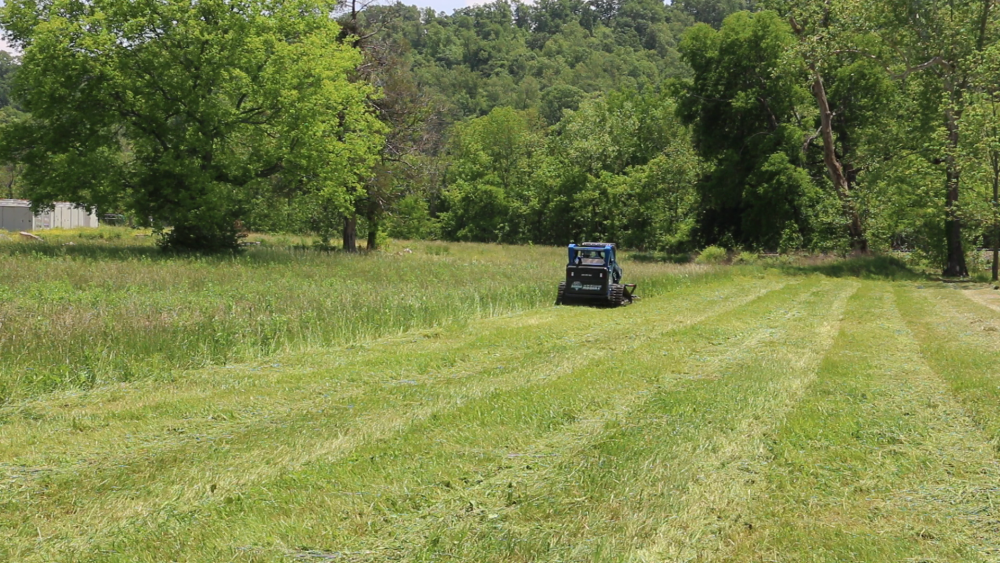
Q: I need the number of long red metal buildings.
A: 0